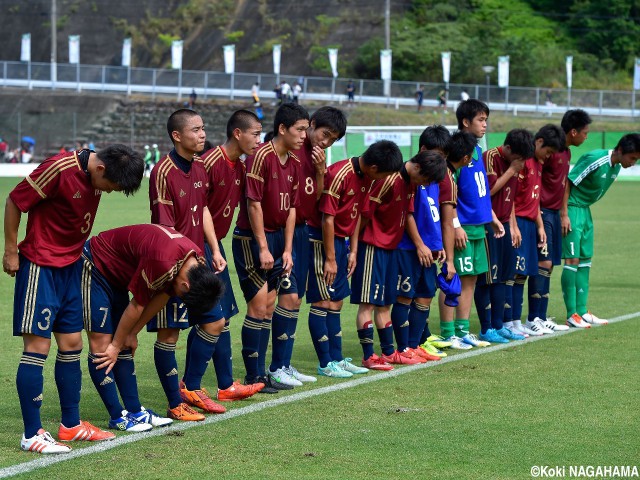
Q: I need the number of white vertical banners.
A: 12